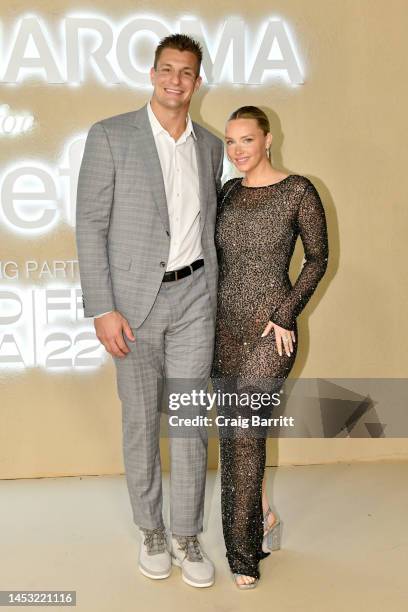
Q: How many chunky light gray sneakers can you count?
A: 2